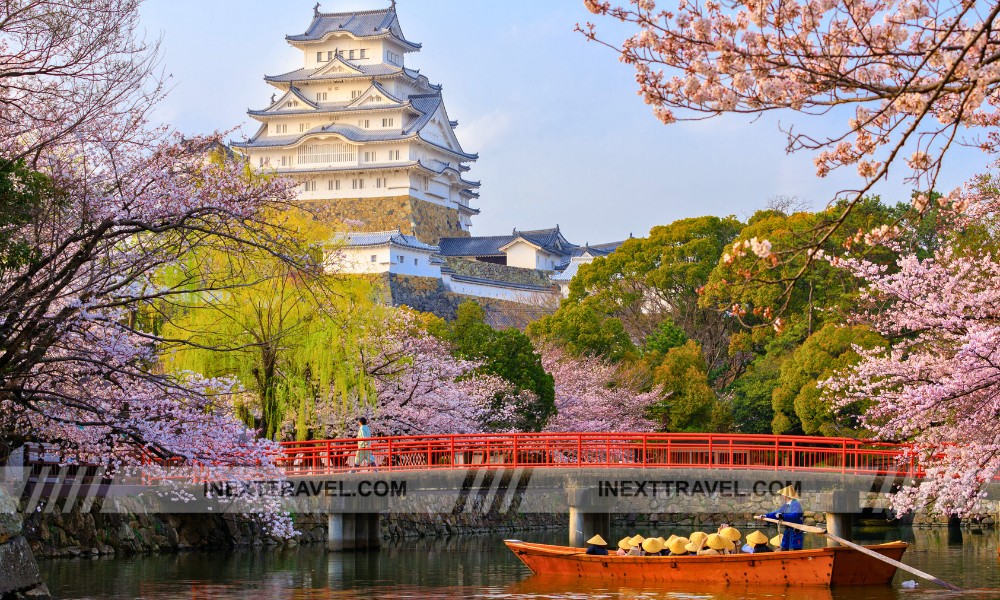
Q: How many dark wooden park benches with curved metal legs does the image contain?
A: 0